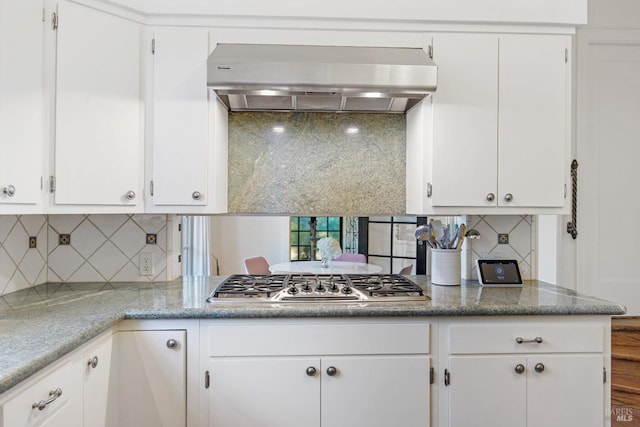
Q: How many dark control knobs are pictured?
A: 5